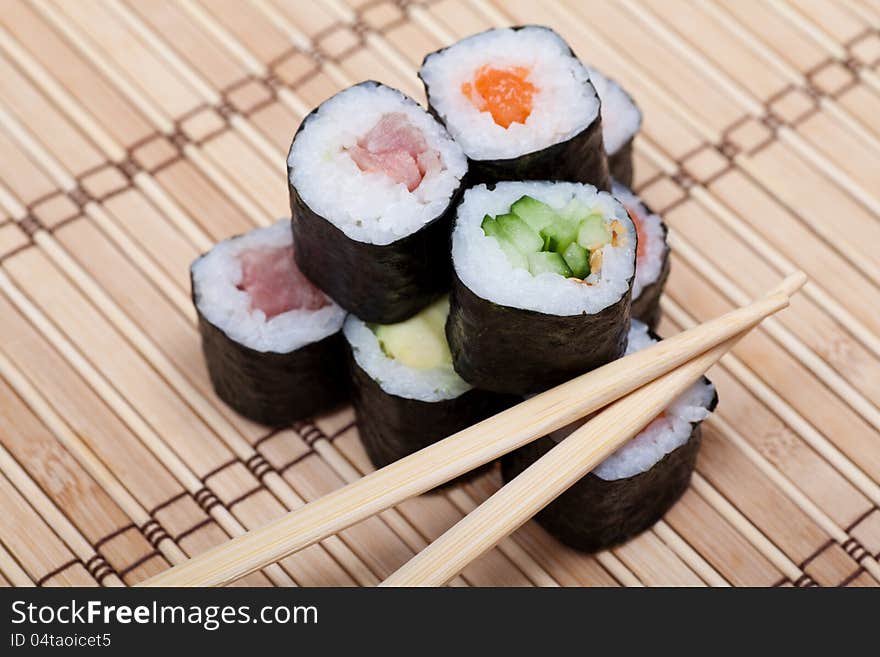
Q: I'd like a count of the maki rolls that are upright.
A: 8